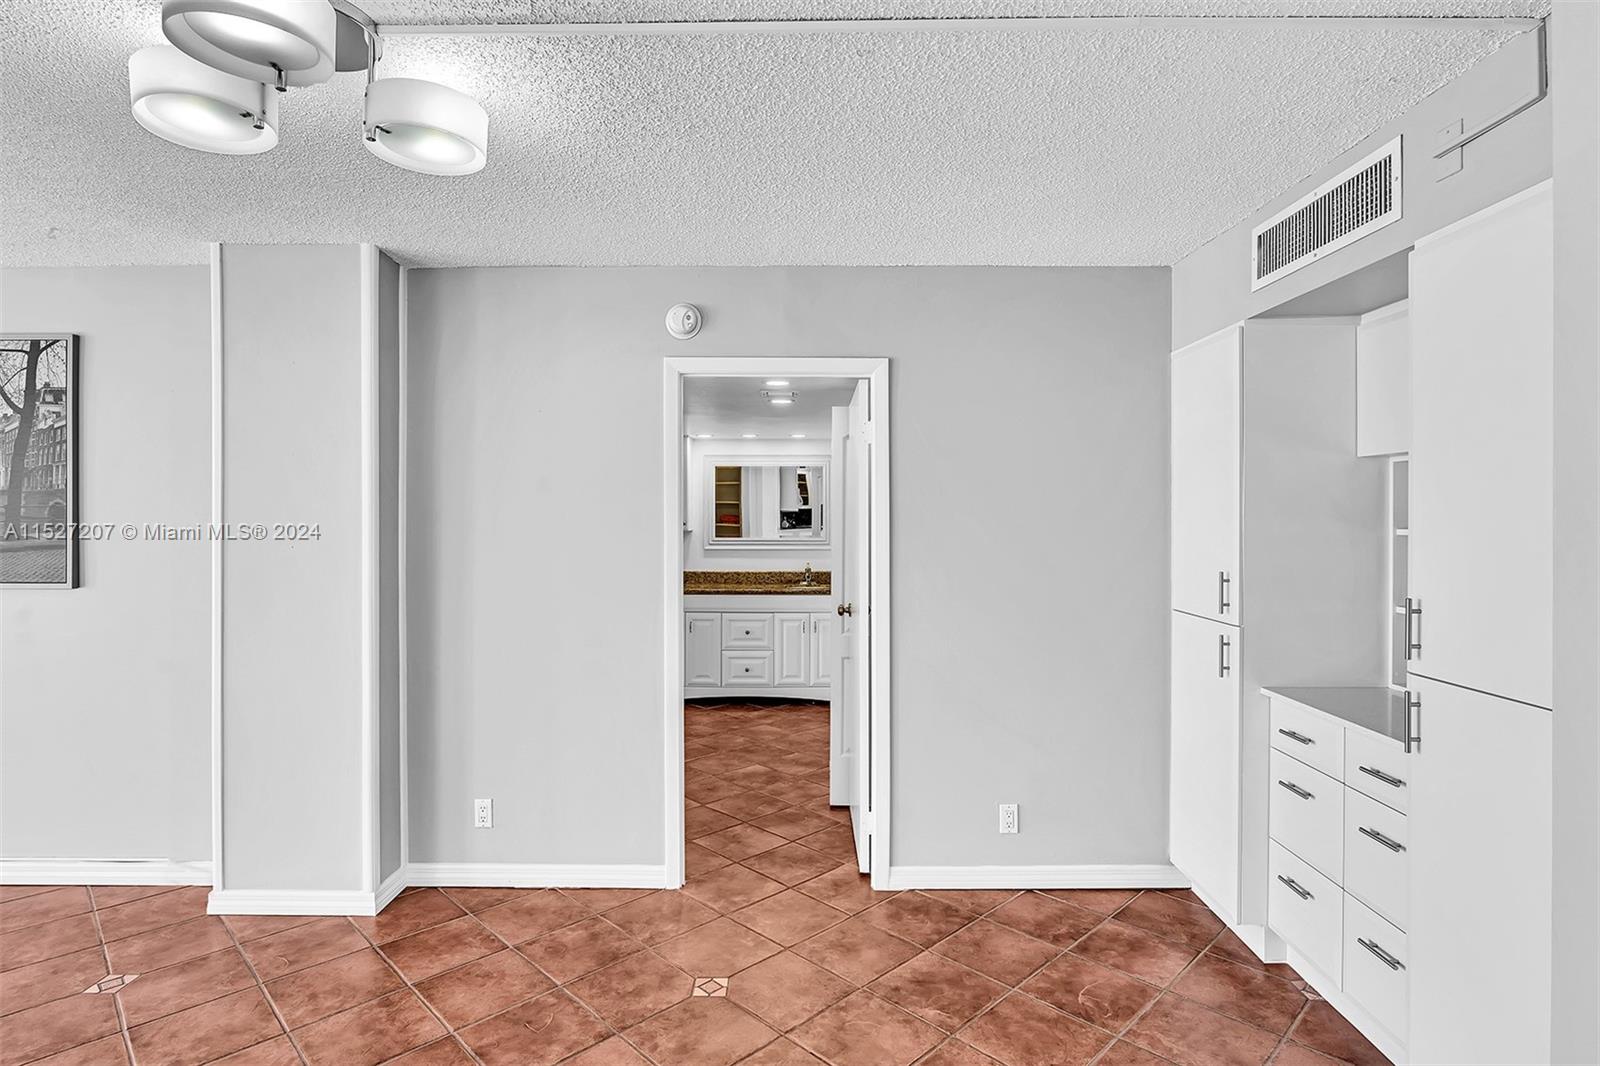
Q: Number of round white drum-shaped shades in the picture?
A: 3